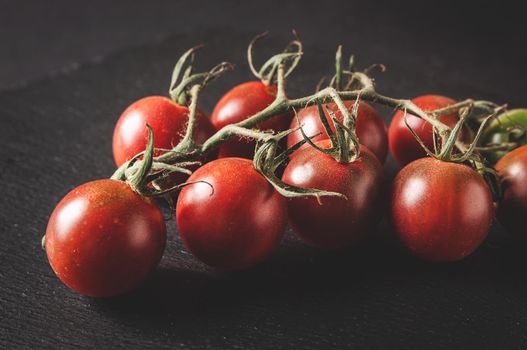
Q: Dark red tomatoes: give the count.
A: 9